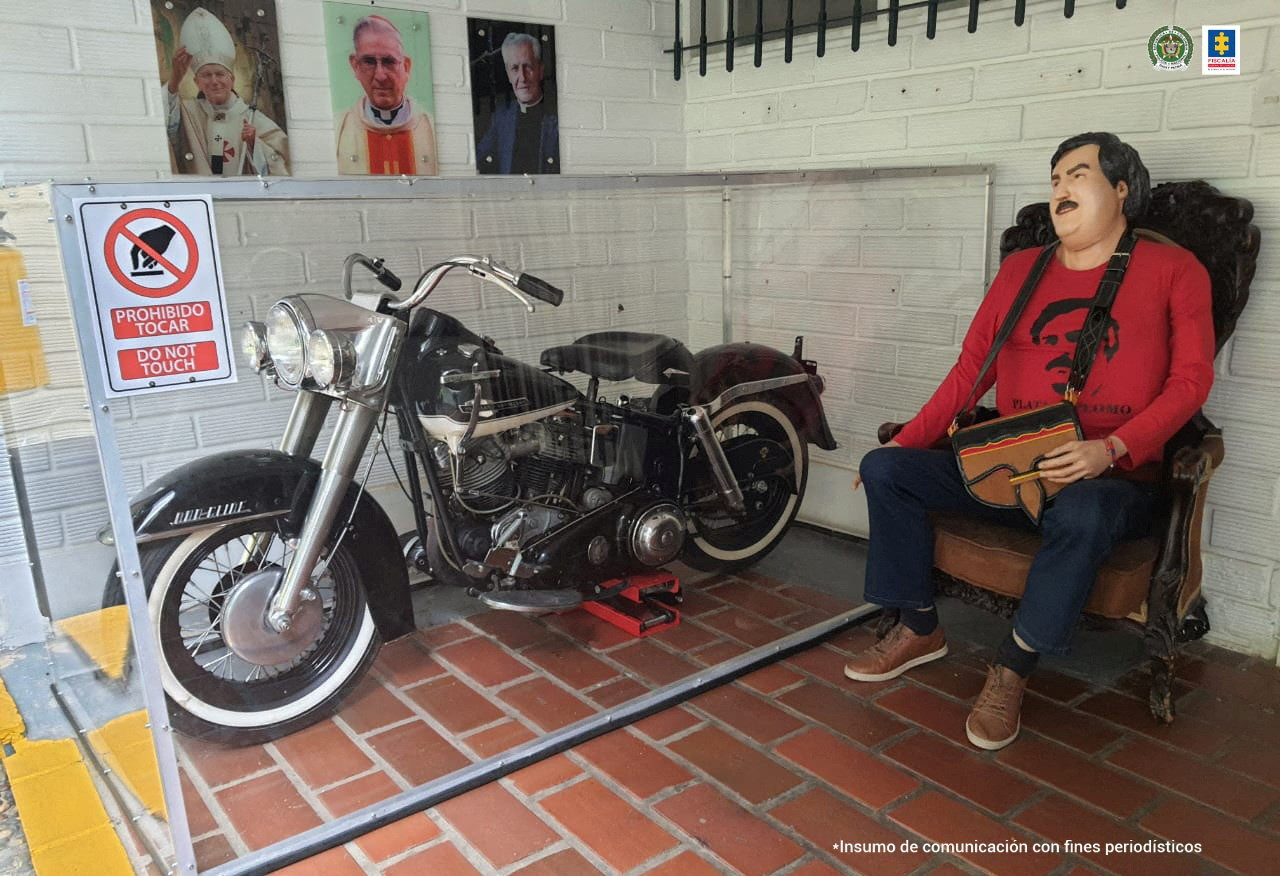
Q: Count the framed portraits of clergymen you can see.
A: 3